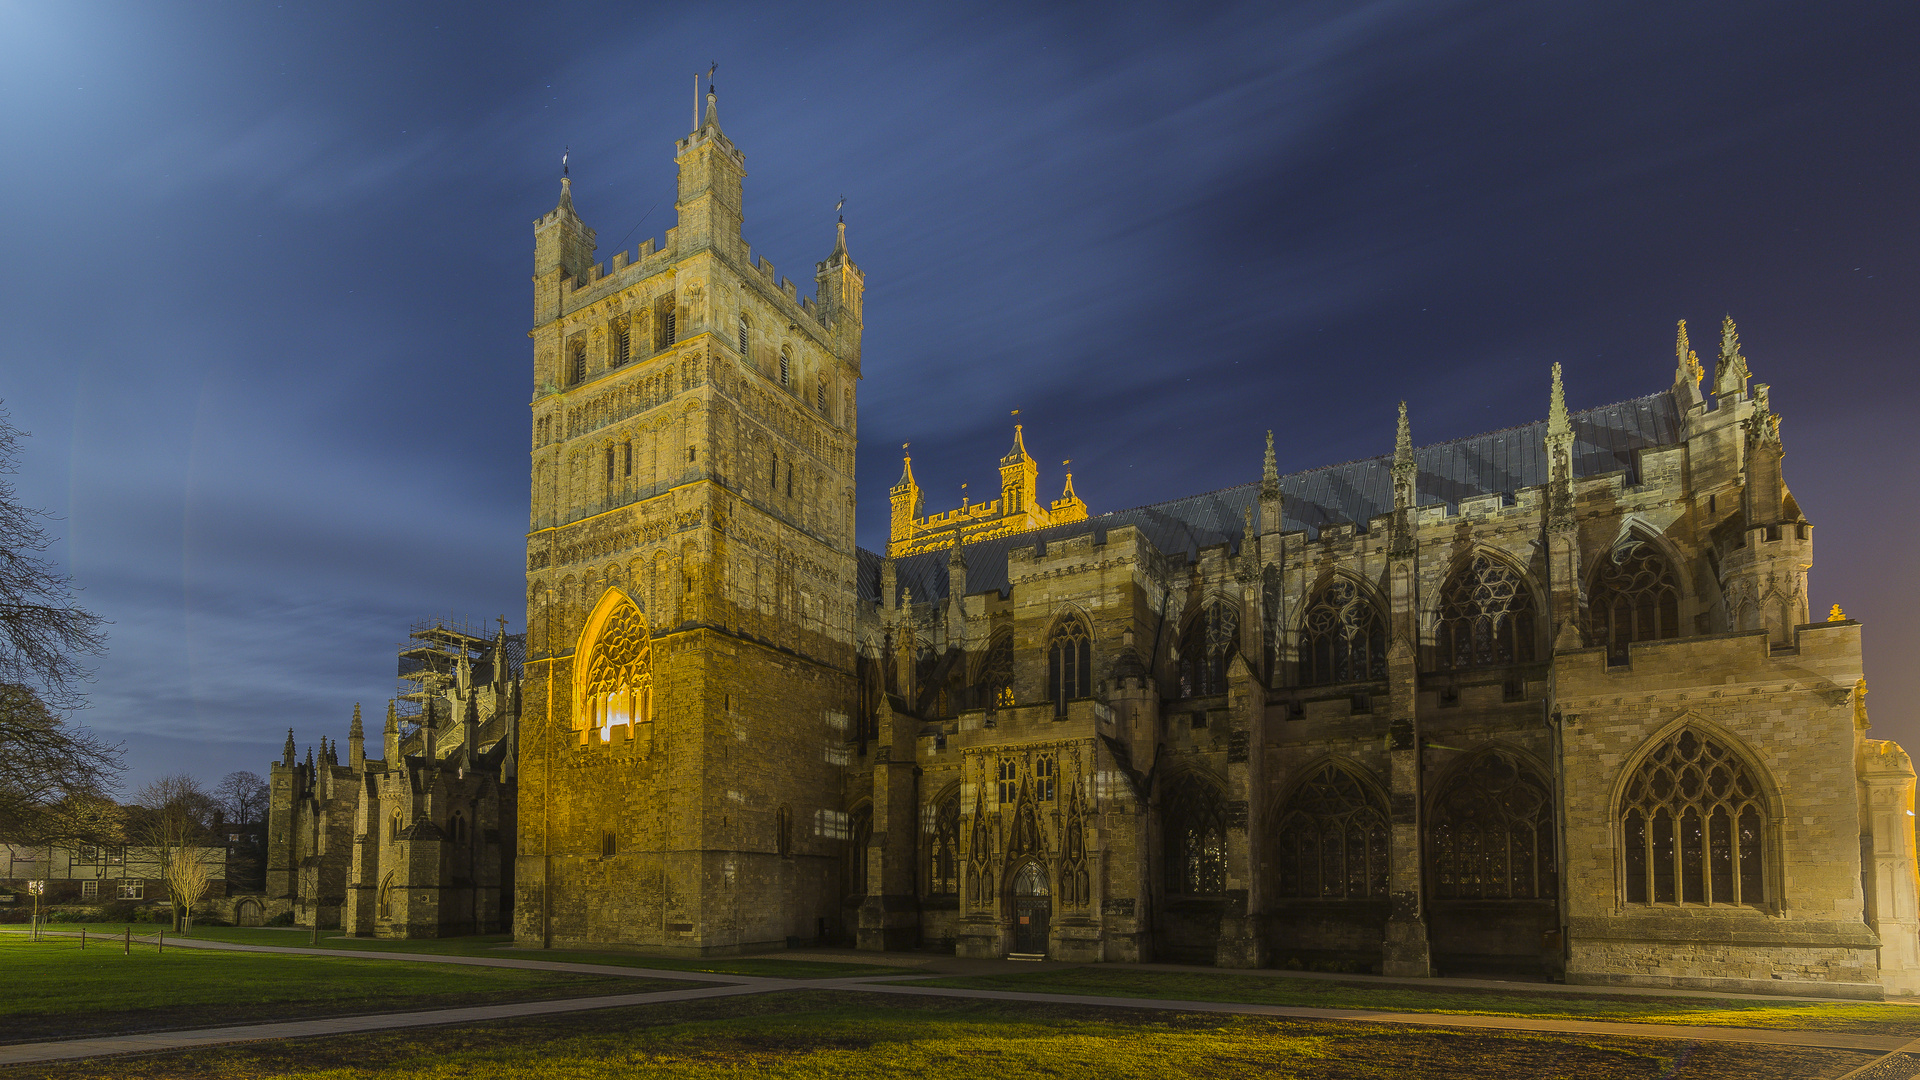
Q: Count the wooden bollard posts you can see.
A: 3